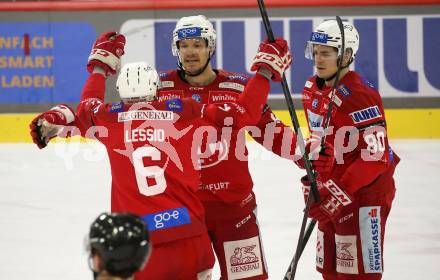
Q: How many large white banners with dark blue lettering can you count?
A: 1